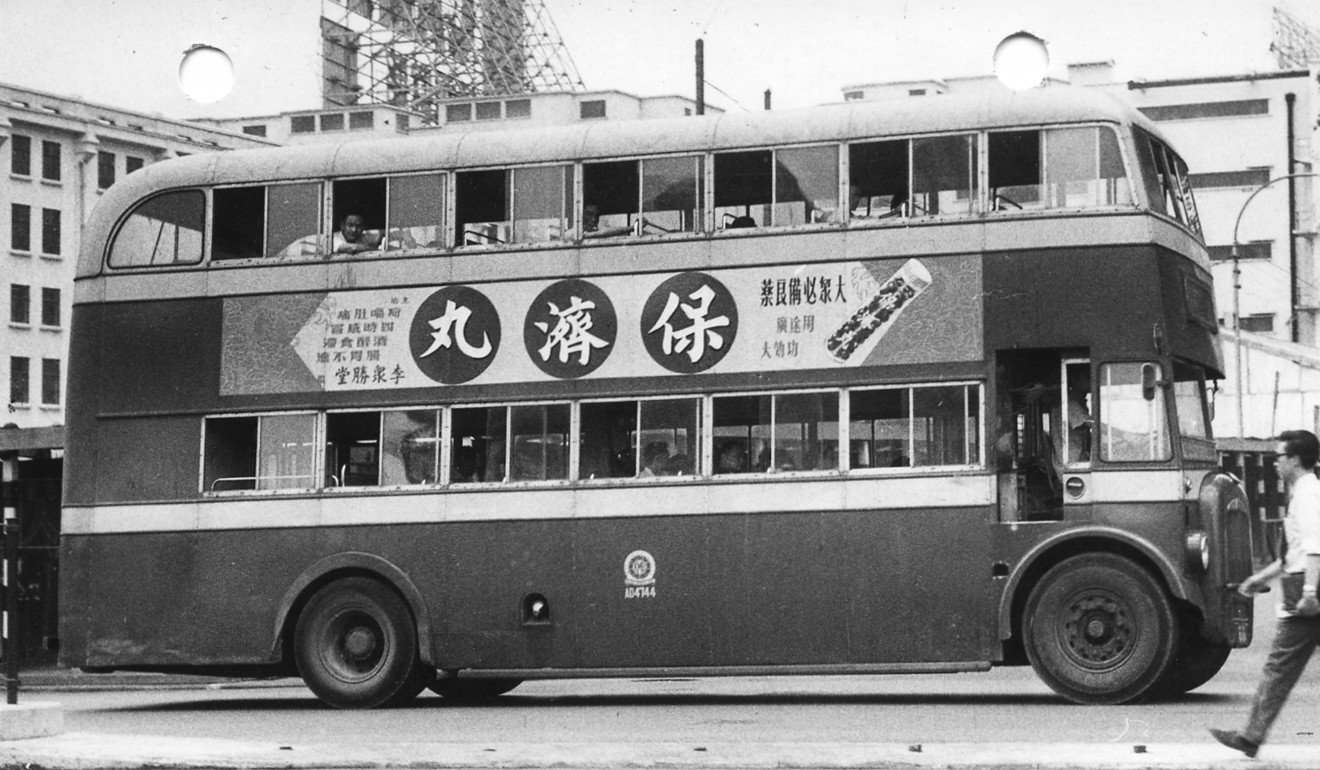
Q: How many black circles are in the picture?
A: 3